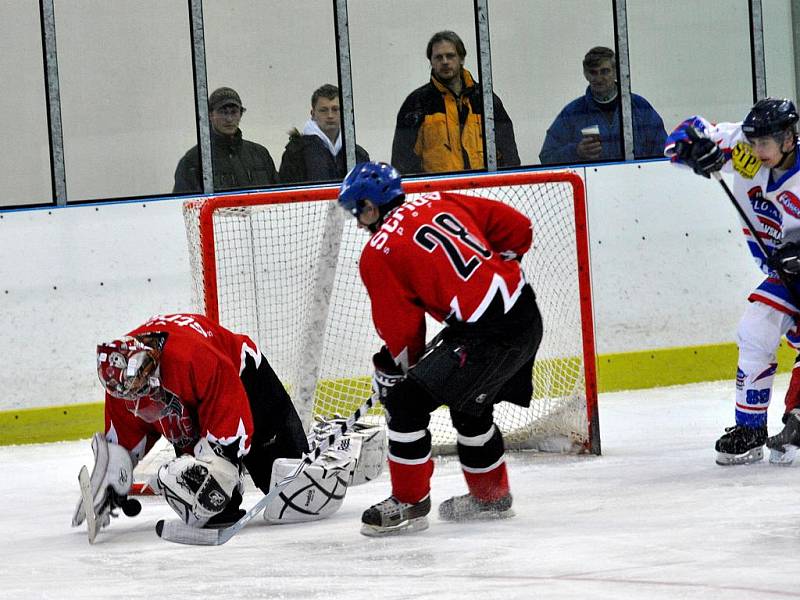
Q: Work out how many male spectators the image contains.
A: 4